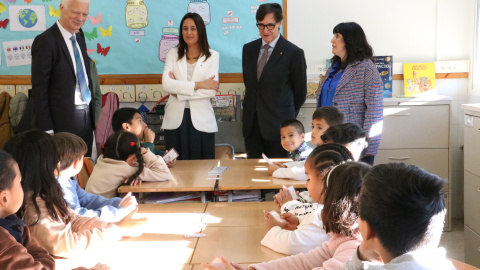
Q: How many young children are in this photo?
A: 11